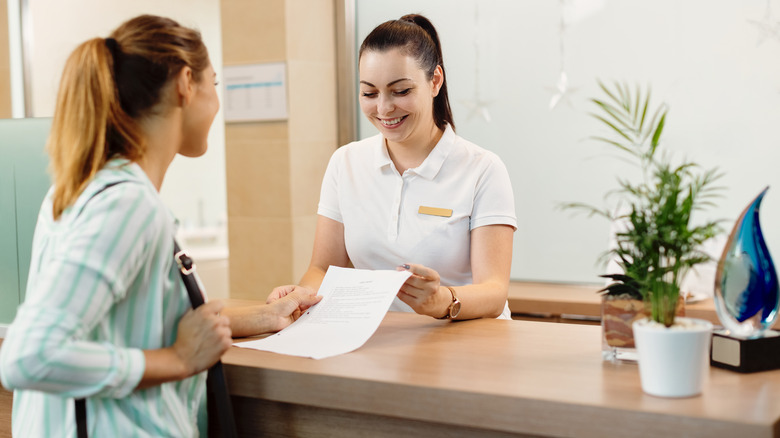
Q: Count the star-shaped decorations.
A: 3